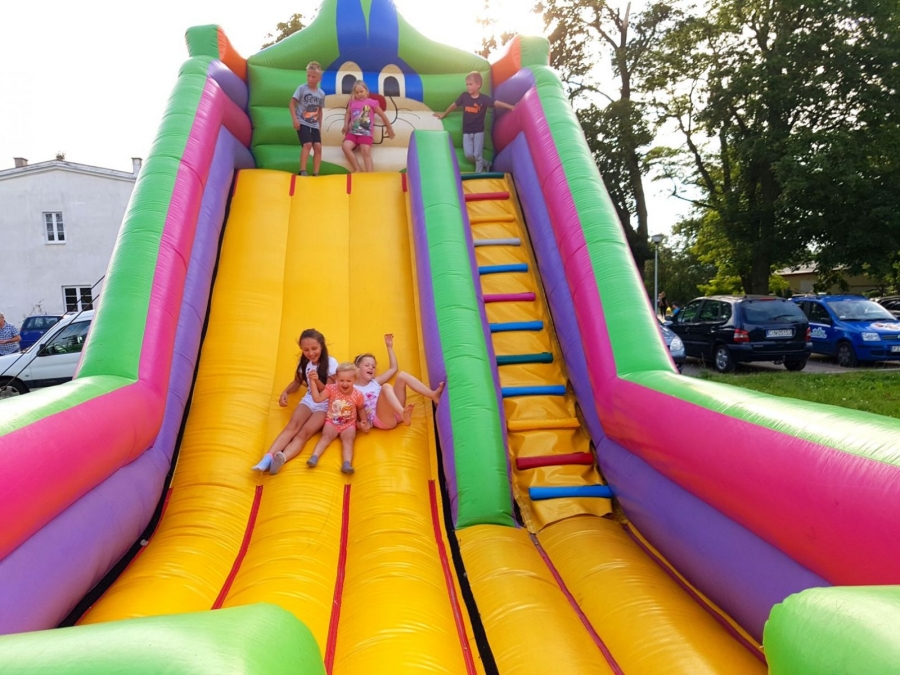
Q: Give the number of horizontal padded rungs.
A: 12